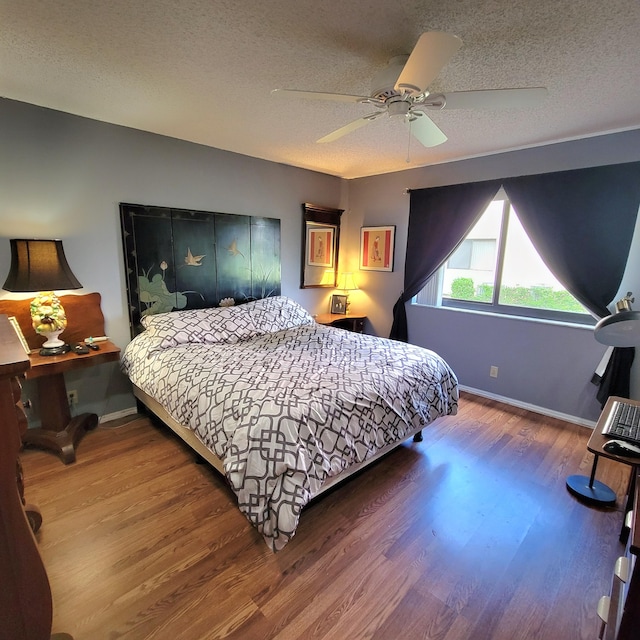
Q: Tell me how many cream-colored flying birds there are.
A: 2